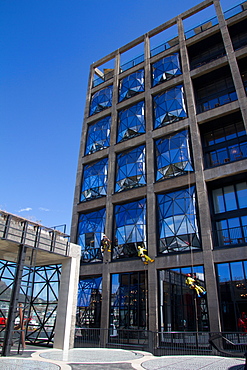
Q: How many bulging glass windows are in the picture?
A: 12